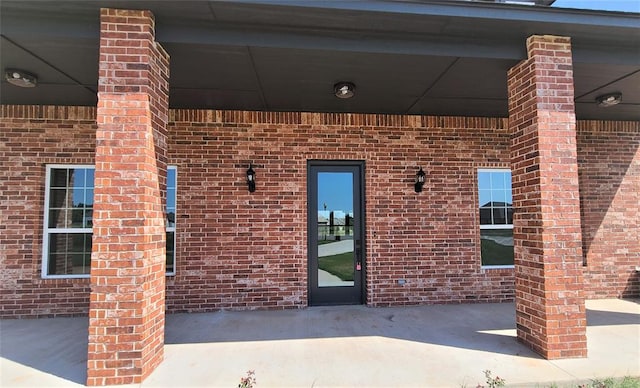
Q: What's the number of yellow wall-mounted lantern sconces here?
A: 0